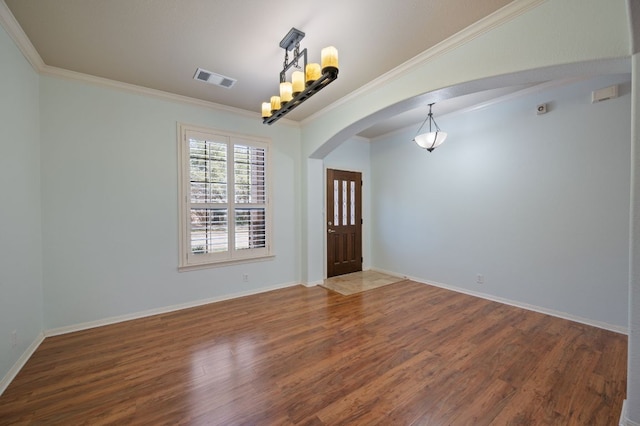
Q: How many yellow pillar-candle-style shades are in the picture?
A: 6